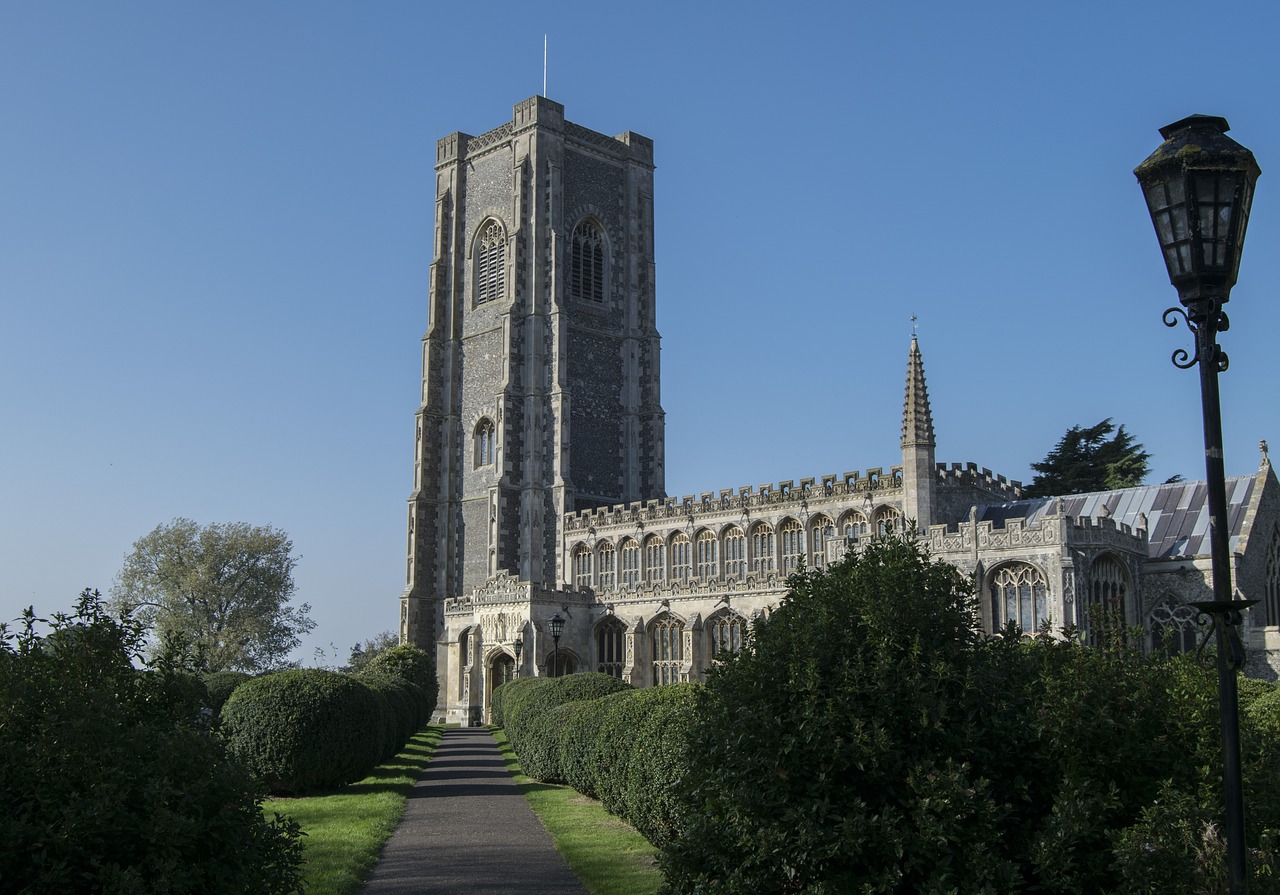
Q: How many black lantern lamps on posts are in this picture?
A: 3